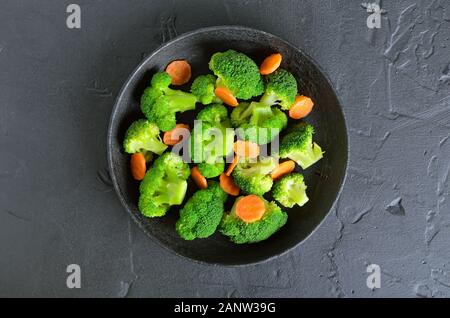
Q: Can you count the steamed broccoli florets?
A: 13